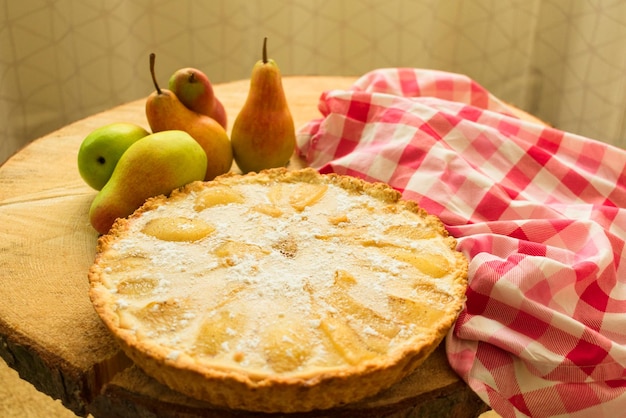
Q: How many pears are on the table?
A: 5